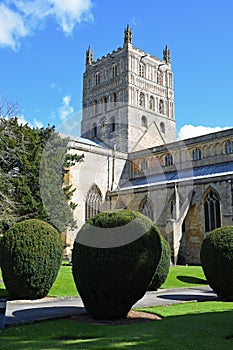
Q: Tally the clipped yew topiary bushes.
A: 4